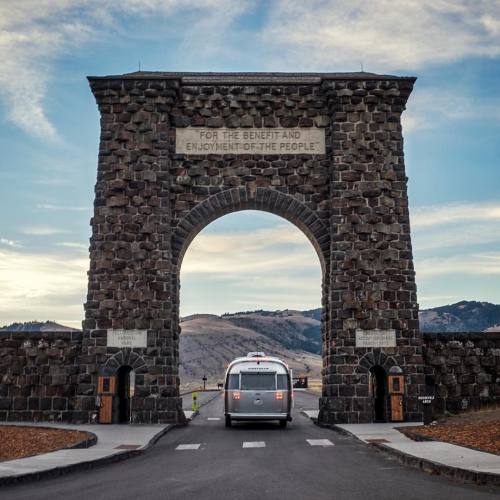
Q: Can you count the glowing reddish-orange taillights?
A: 2